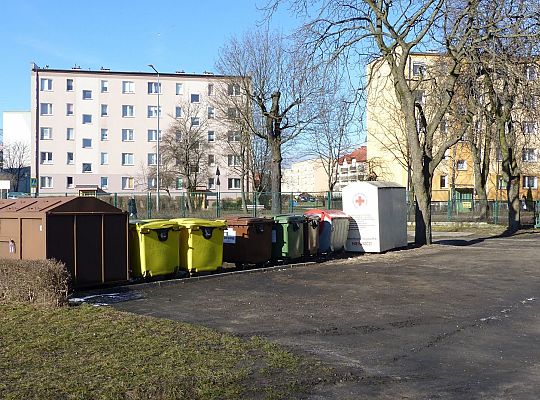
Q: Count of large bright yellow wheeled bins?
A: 2